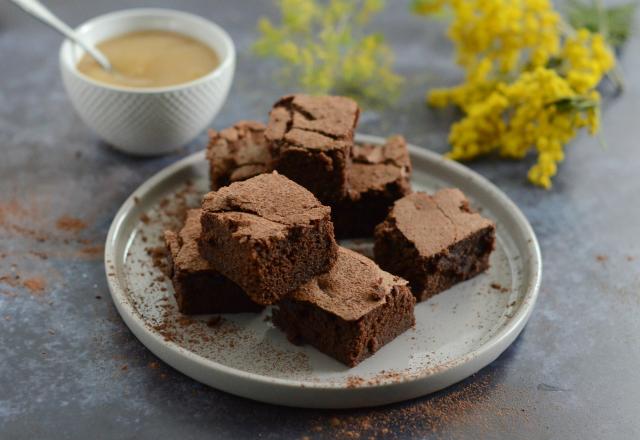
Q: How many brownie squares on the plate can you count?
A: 7